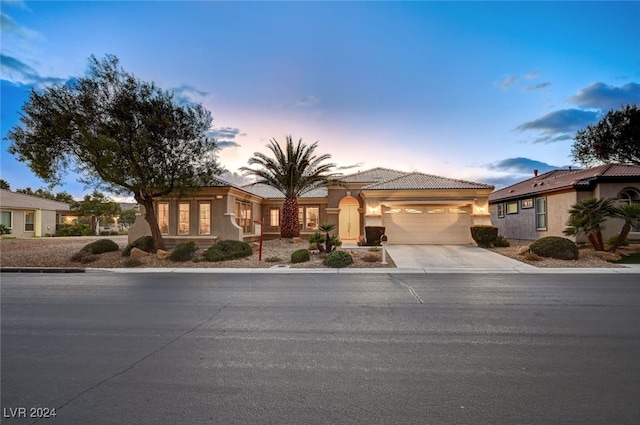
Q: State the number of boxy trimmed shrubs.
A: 2